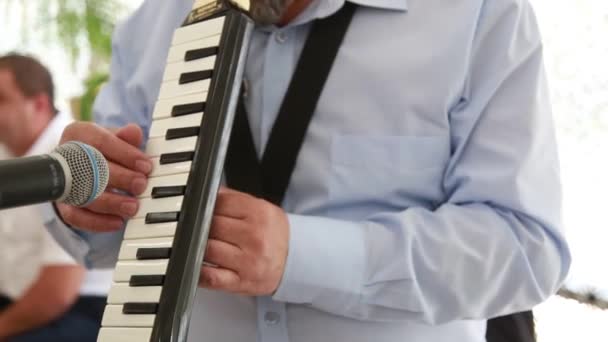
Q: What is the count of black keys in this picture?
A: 10